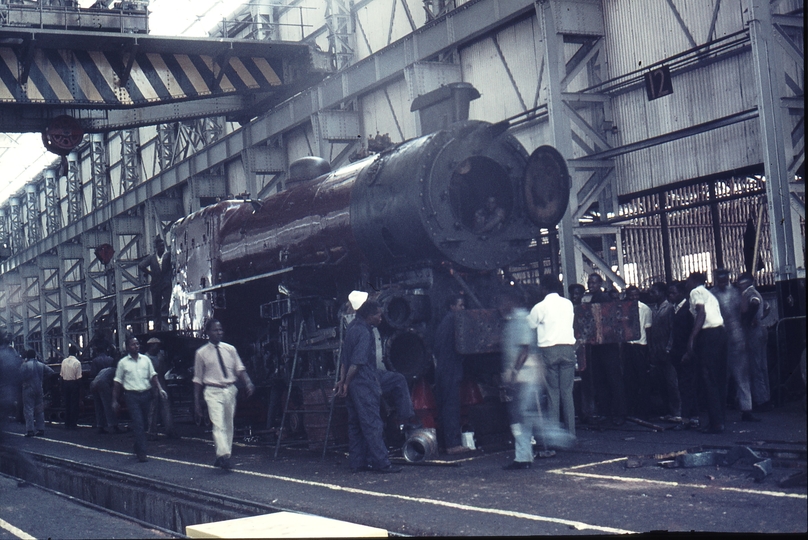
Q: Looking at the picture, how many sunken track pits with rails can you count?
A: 1